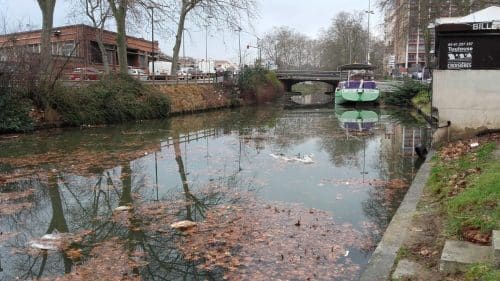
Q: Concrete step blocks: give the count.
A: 3